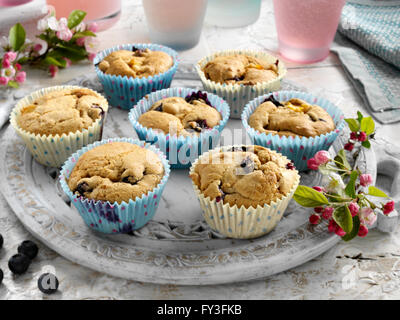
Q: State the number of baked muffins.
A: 7